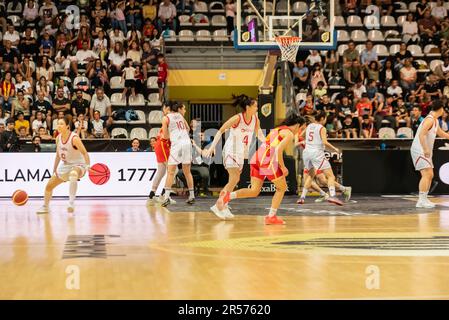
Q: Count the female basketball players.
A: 8